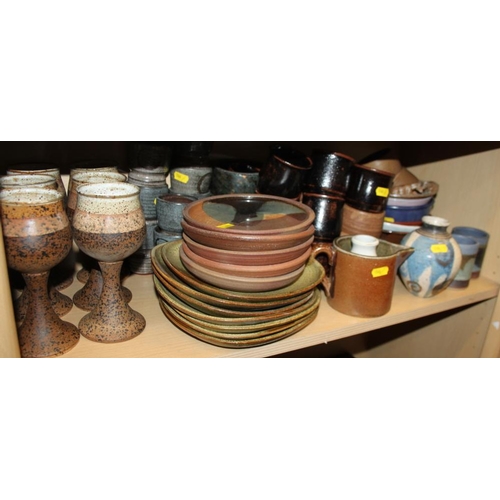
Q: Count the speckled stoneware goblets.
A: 6